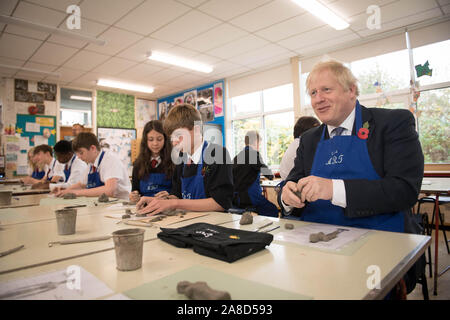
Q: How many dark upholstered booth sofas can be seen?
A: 0